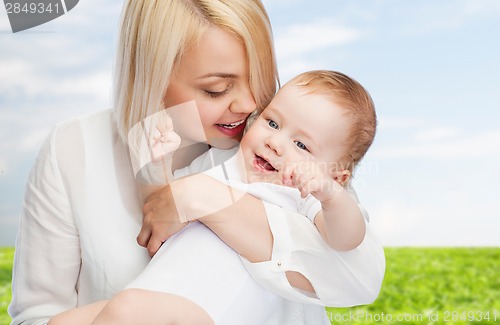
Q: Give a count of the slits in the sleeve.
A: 1